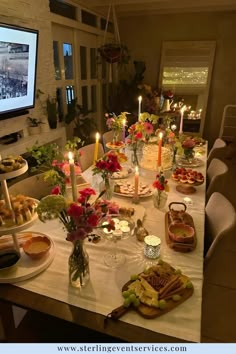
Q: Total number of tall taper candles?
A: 7